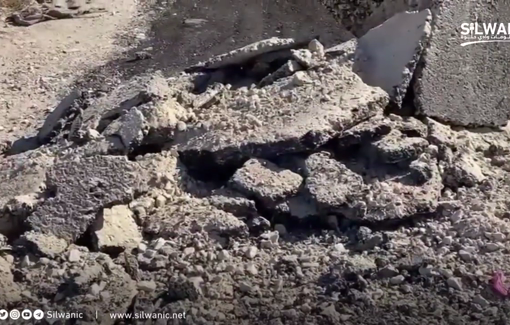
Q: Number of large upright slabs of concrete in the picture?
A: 2